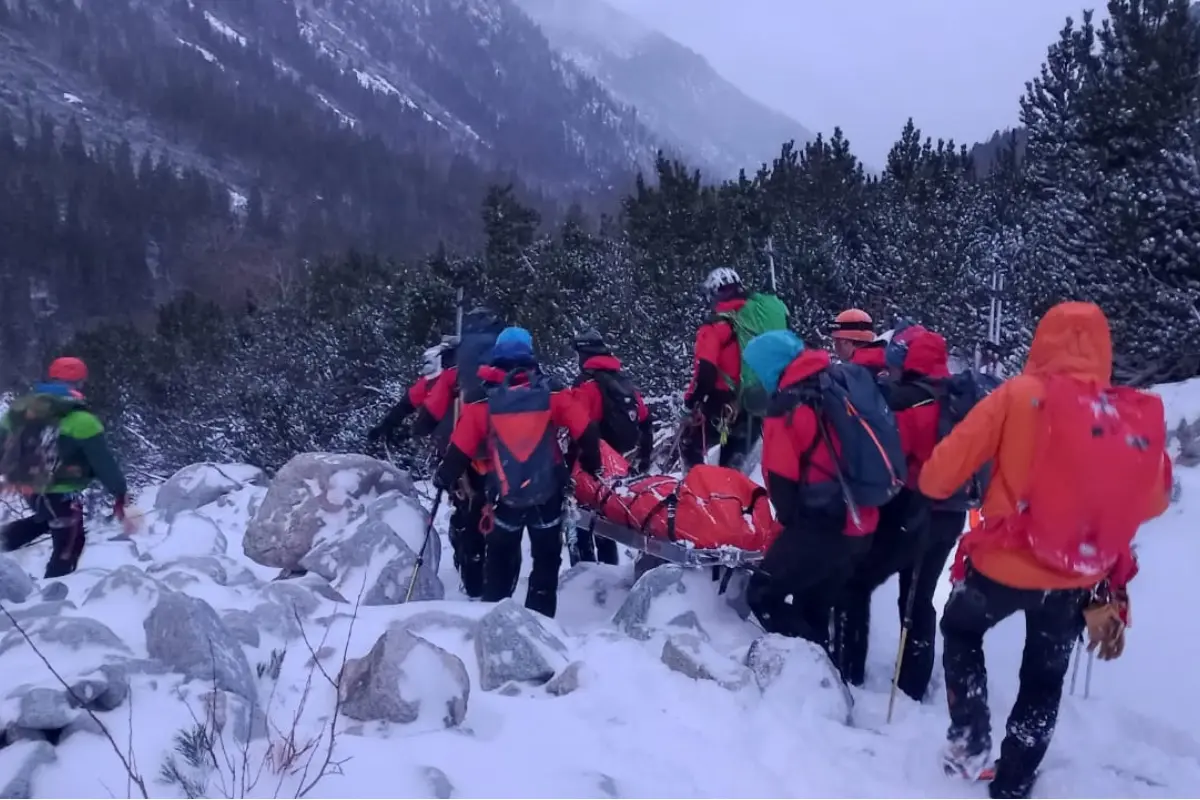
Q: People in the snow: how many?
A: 10